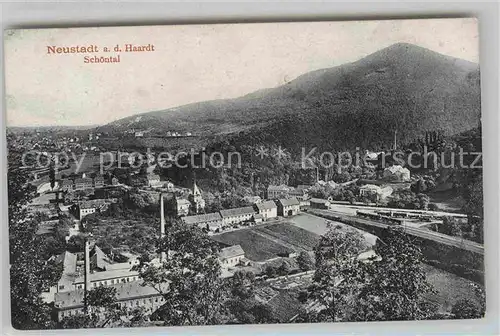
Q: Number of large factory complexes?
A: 1